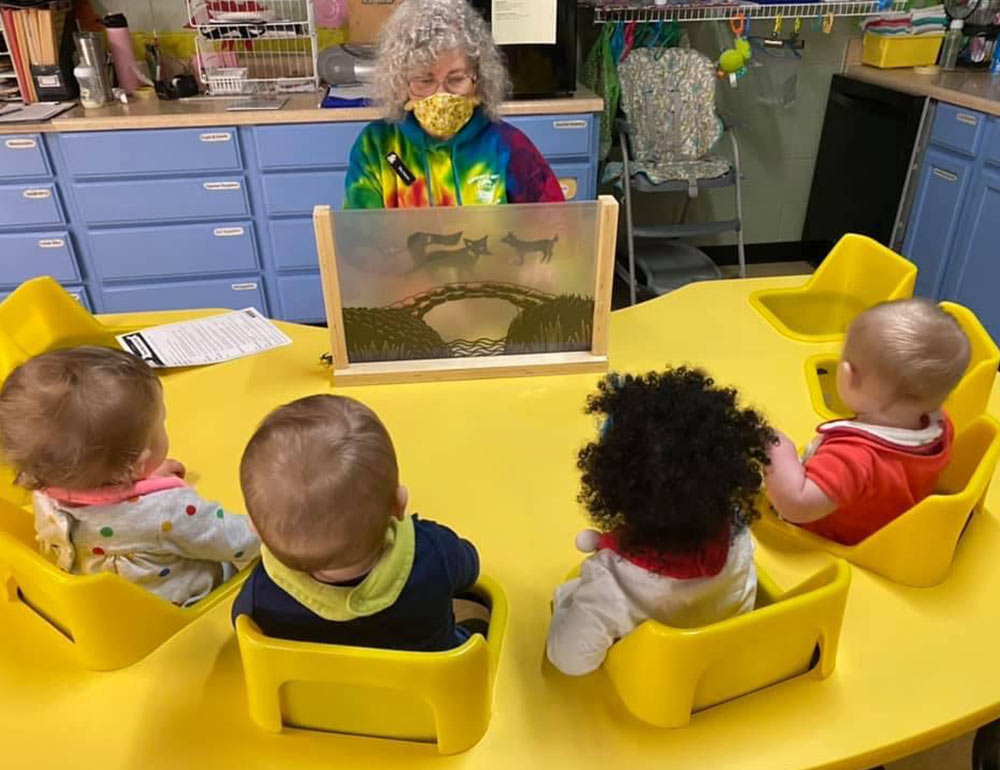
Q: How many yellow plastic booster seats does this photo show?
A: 7